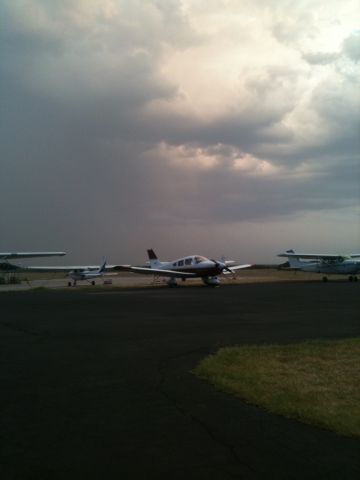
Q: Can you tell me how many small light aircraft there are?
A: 4